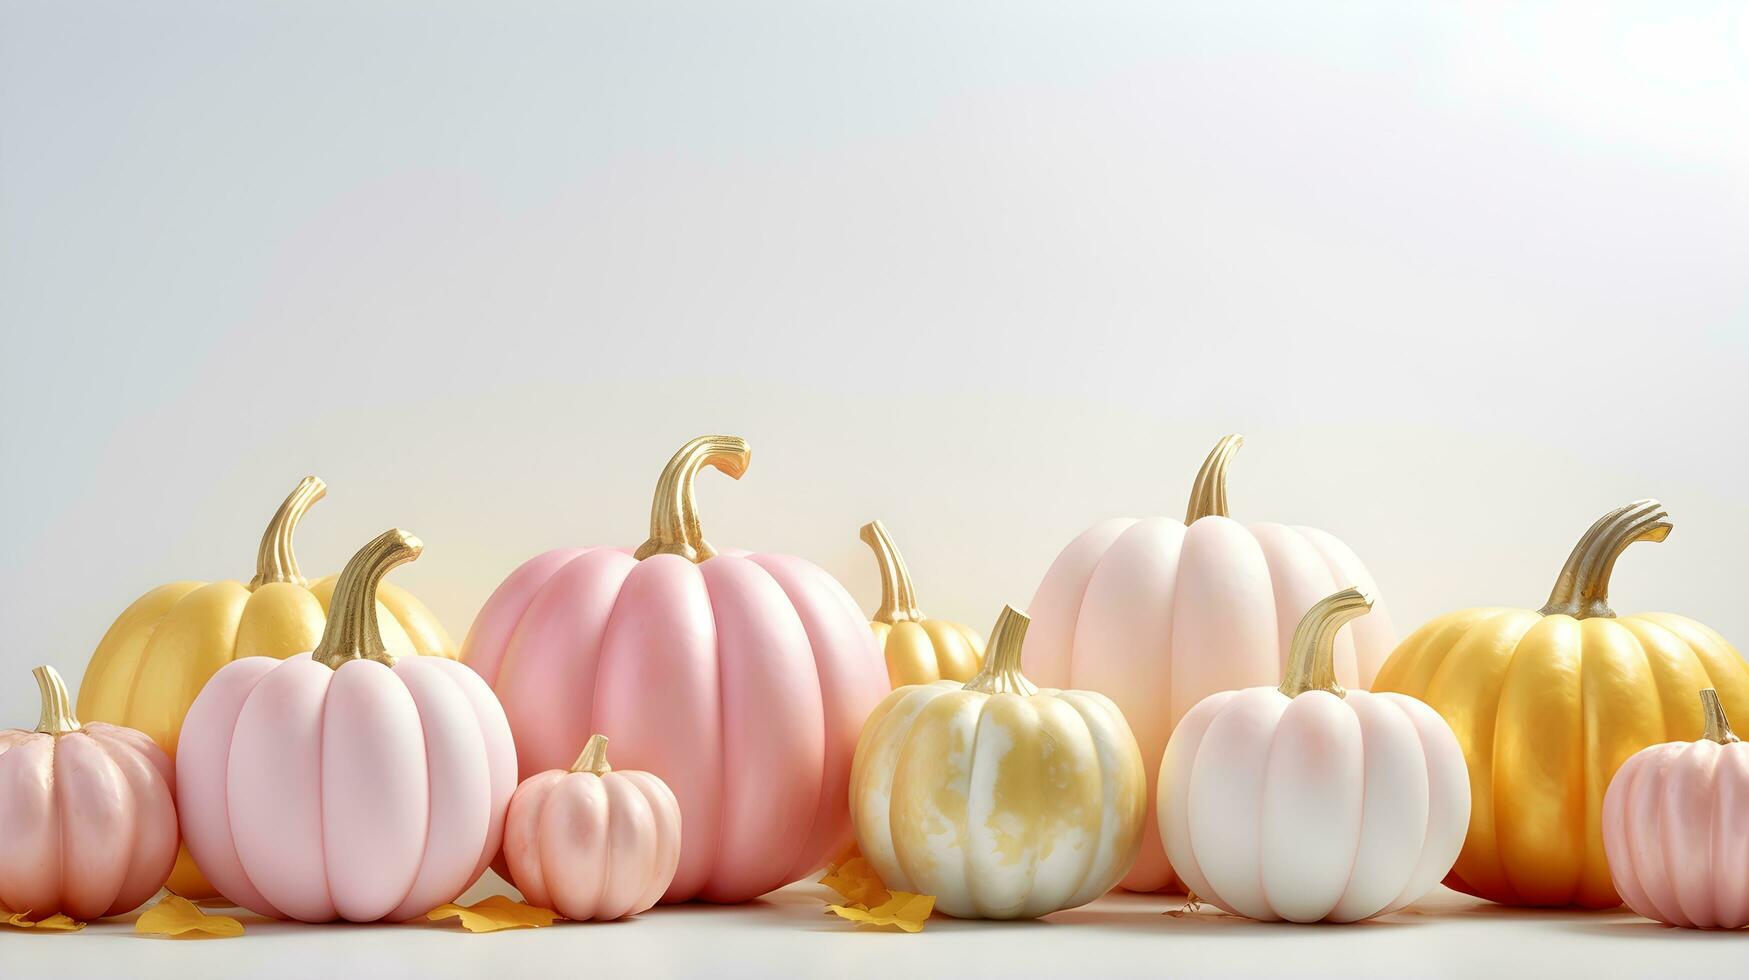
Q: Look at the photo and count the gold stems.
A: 11